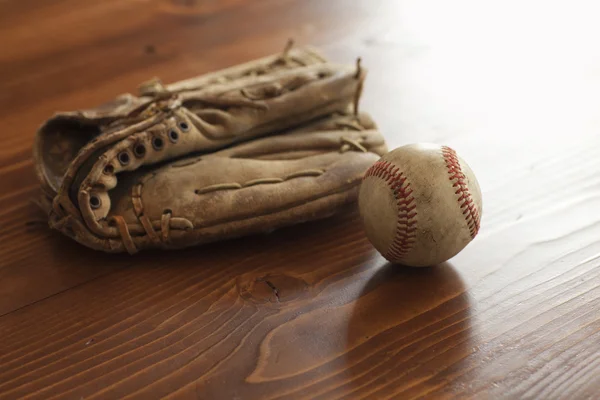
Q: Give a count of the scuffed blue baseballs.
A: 0